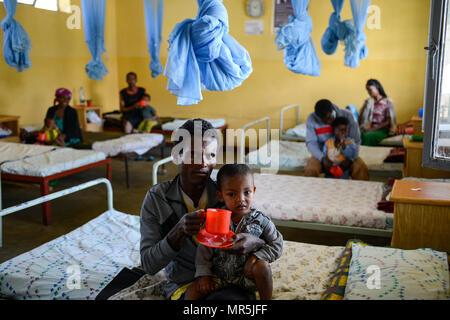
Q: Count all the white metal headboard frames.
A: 4